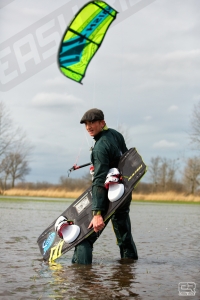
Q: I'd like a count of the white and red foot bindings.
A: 2